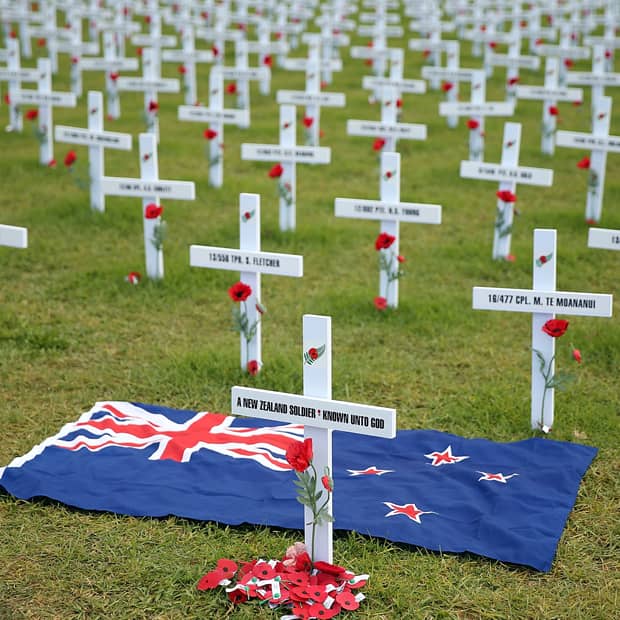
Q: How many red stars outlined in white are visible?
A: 4